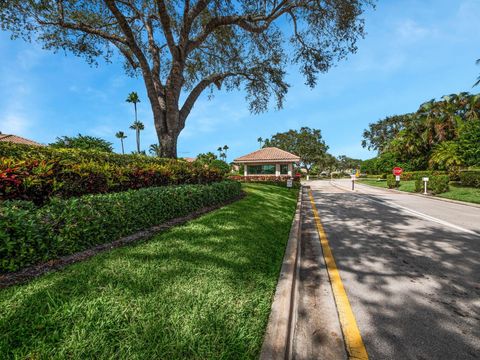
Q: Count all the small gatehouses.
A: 1